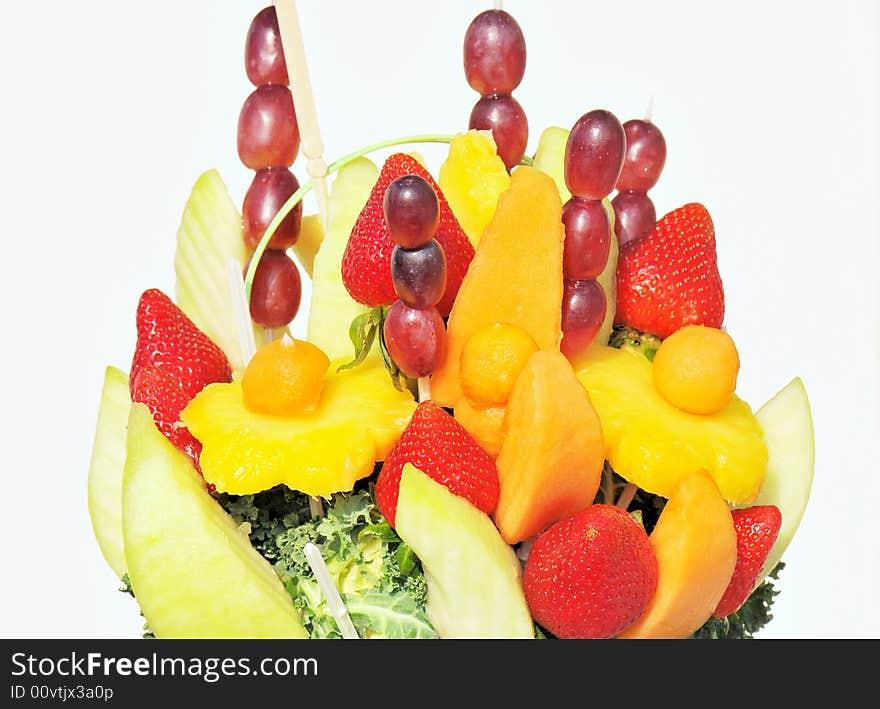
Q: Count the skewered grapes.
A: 14